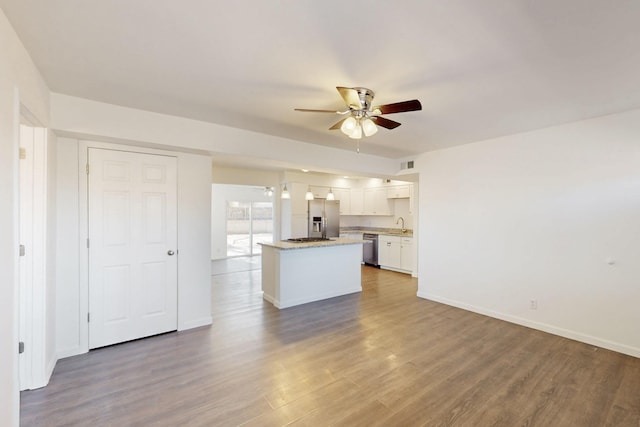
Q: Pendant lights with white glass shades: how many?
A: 3